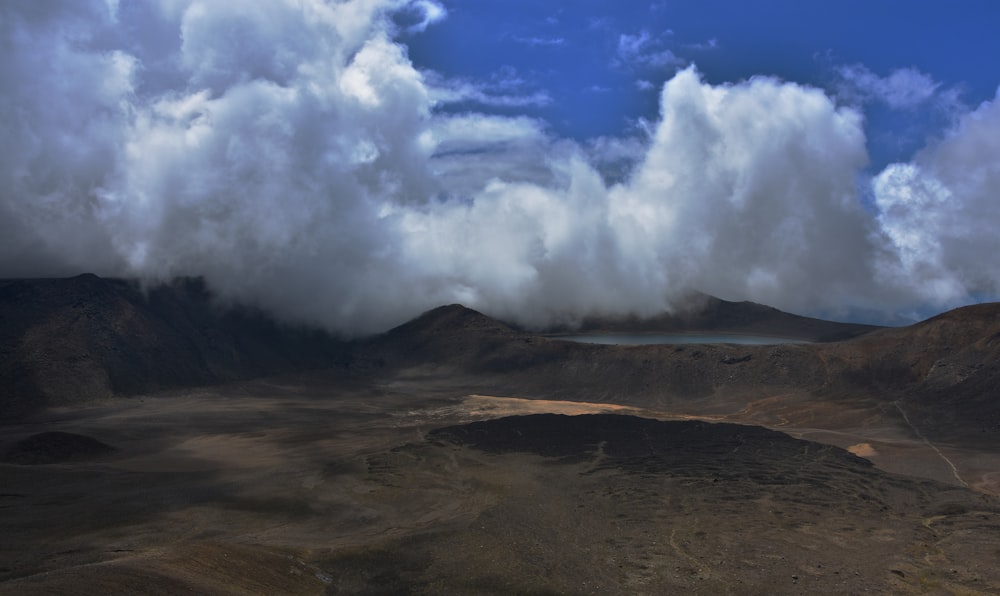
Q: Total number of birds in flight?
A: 0